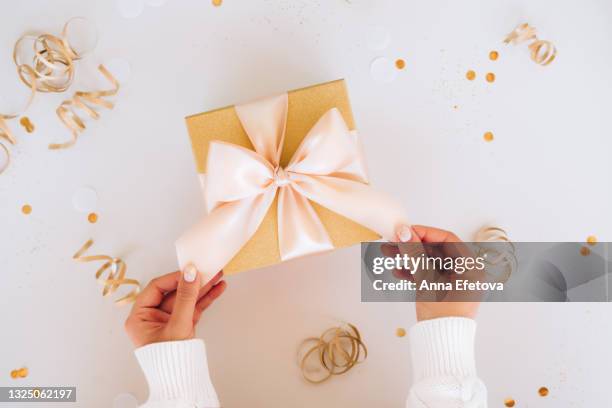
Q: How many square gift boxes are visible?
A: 1